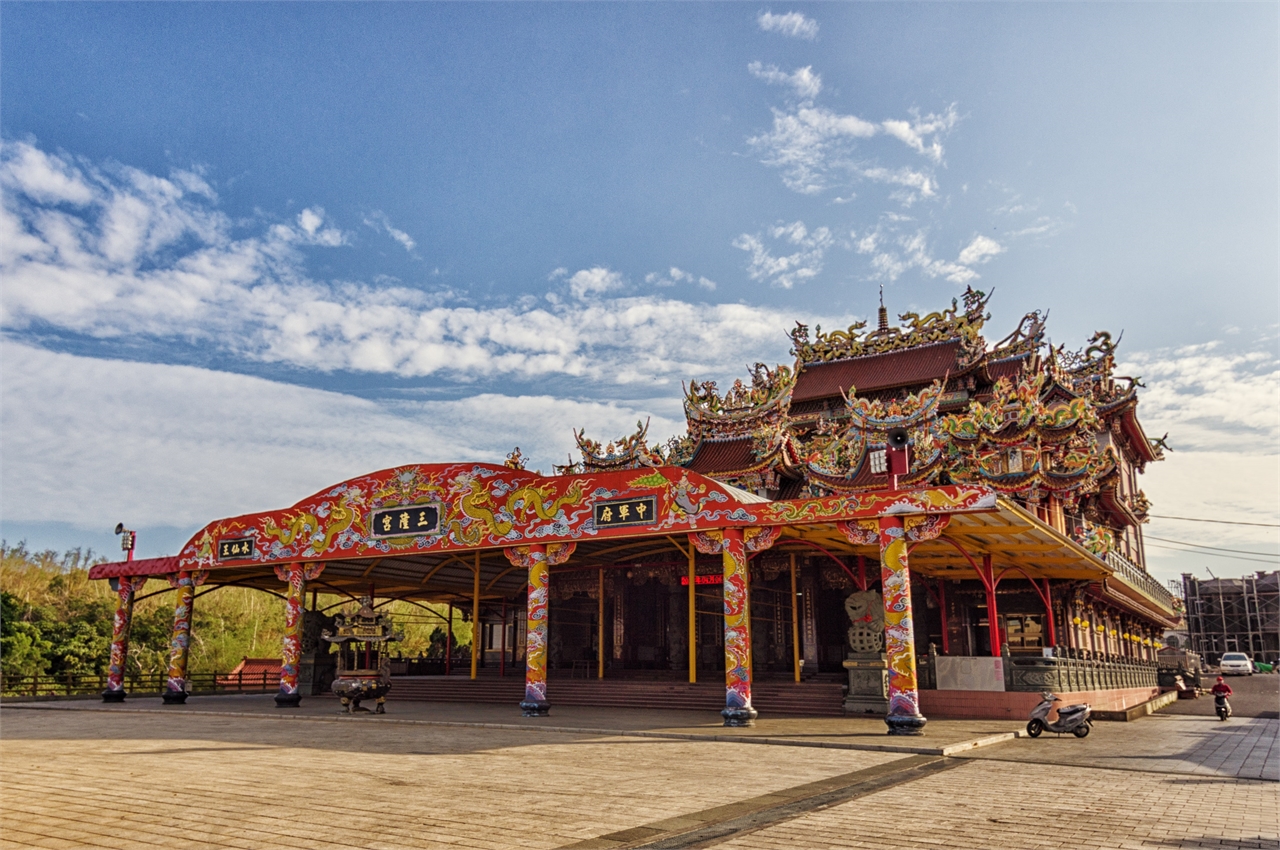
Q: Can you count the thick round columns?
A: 6